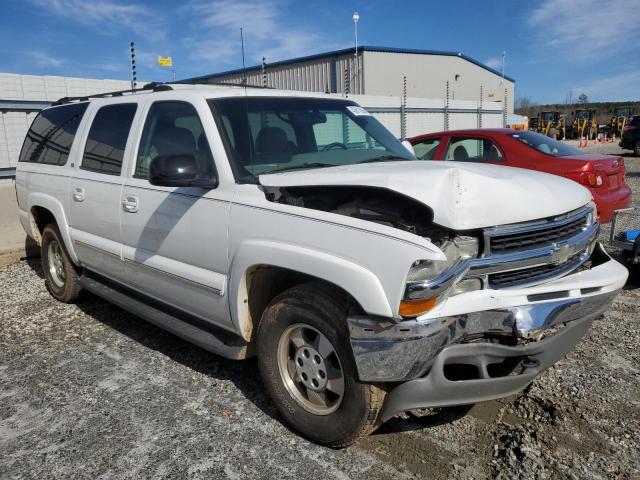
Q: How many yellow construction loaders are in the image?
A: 3